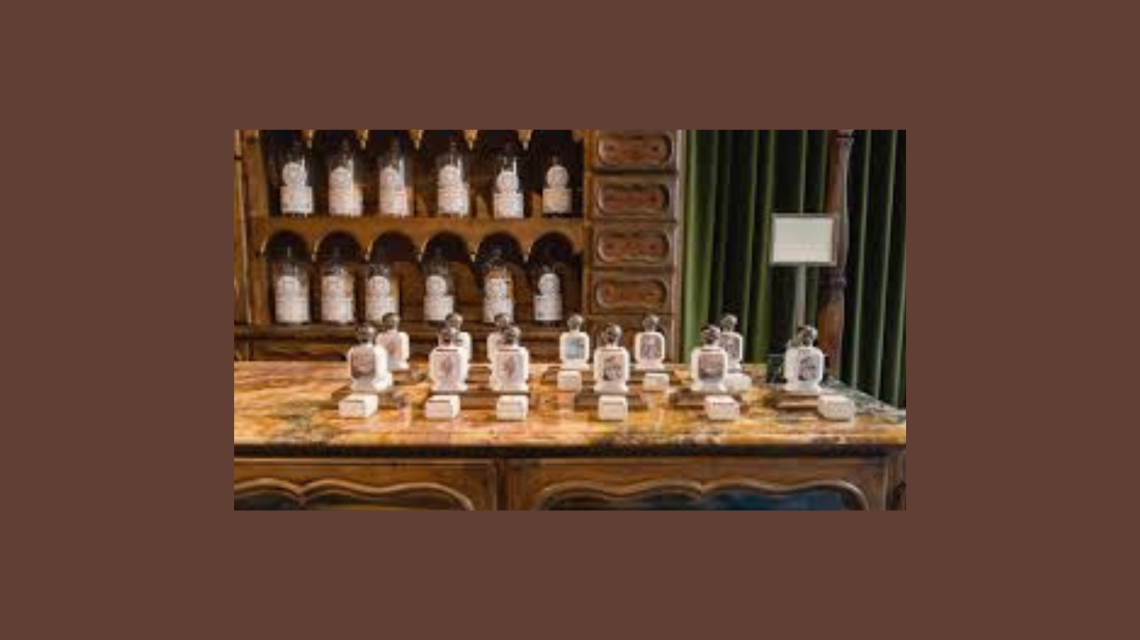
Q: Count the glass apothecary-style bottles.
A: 12